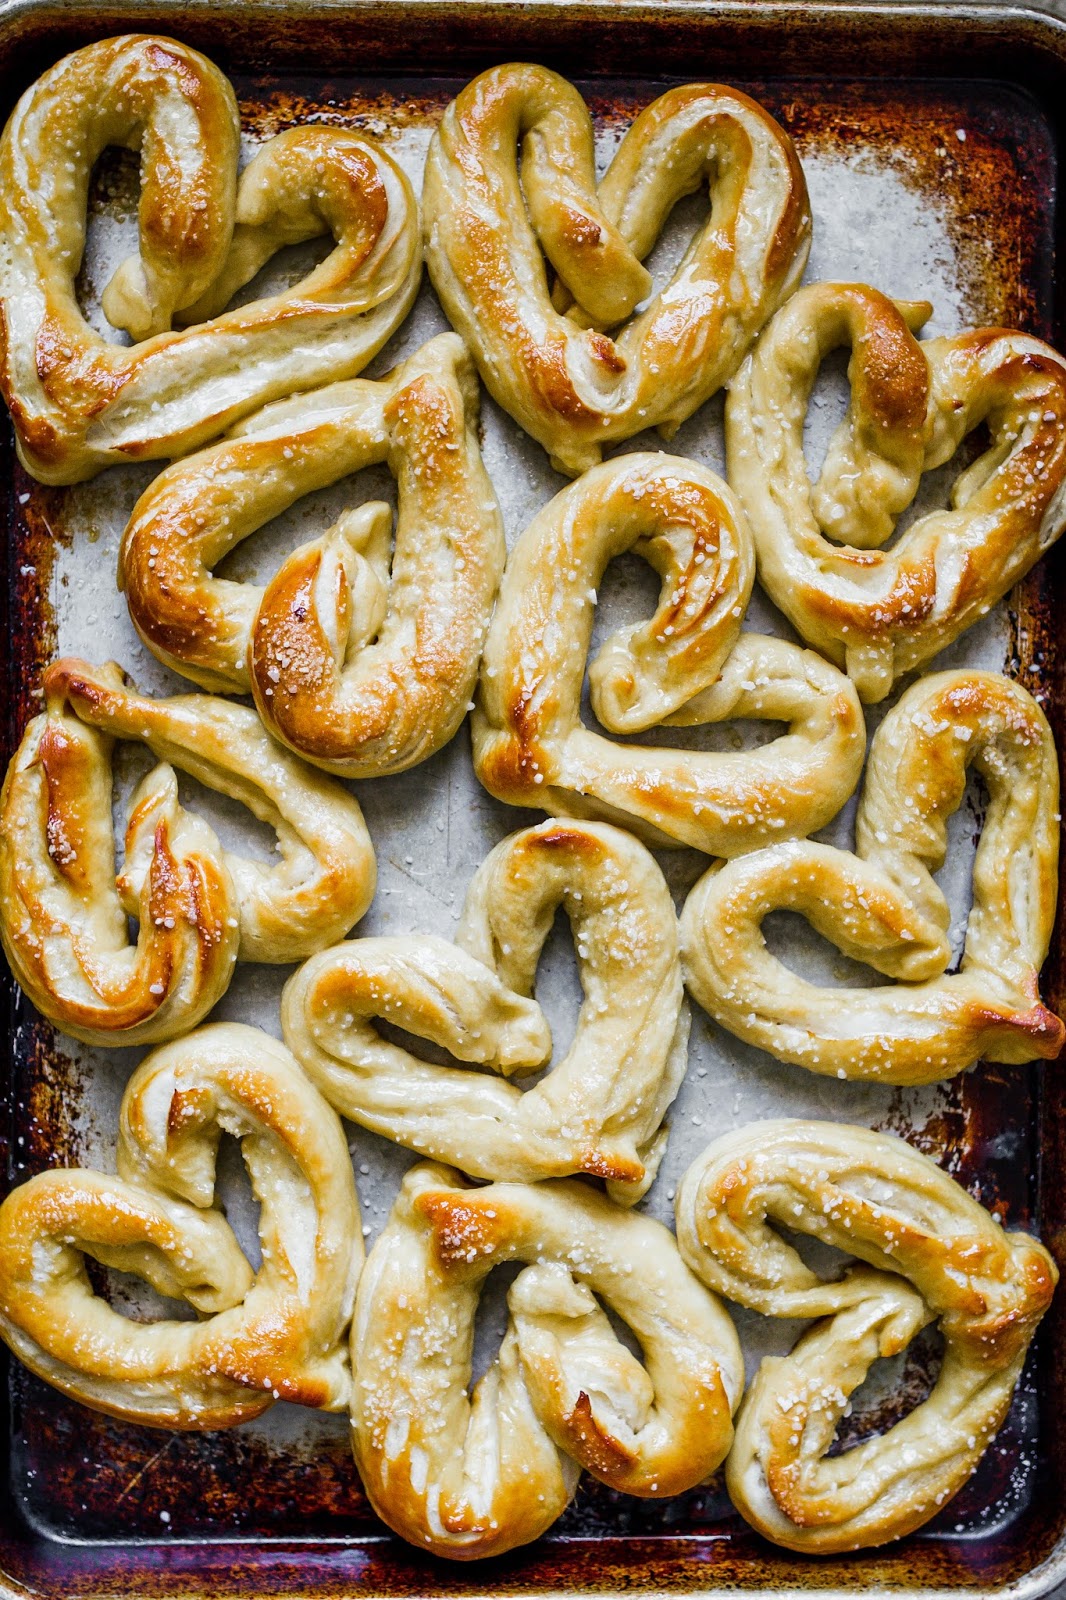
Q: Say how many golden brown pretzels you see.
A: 11